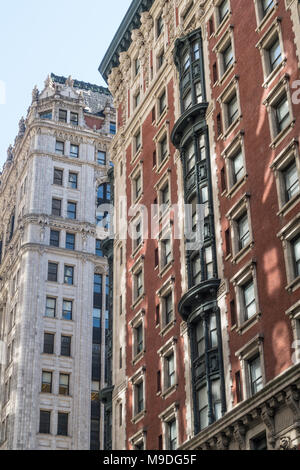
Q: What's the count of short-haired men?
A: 0